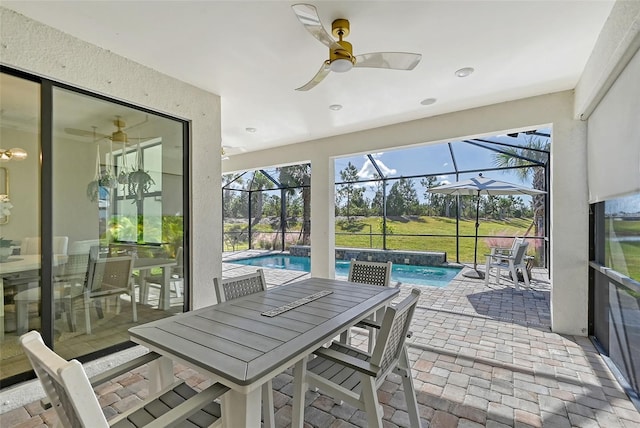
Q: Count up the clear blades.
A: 3